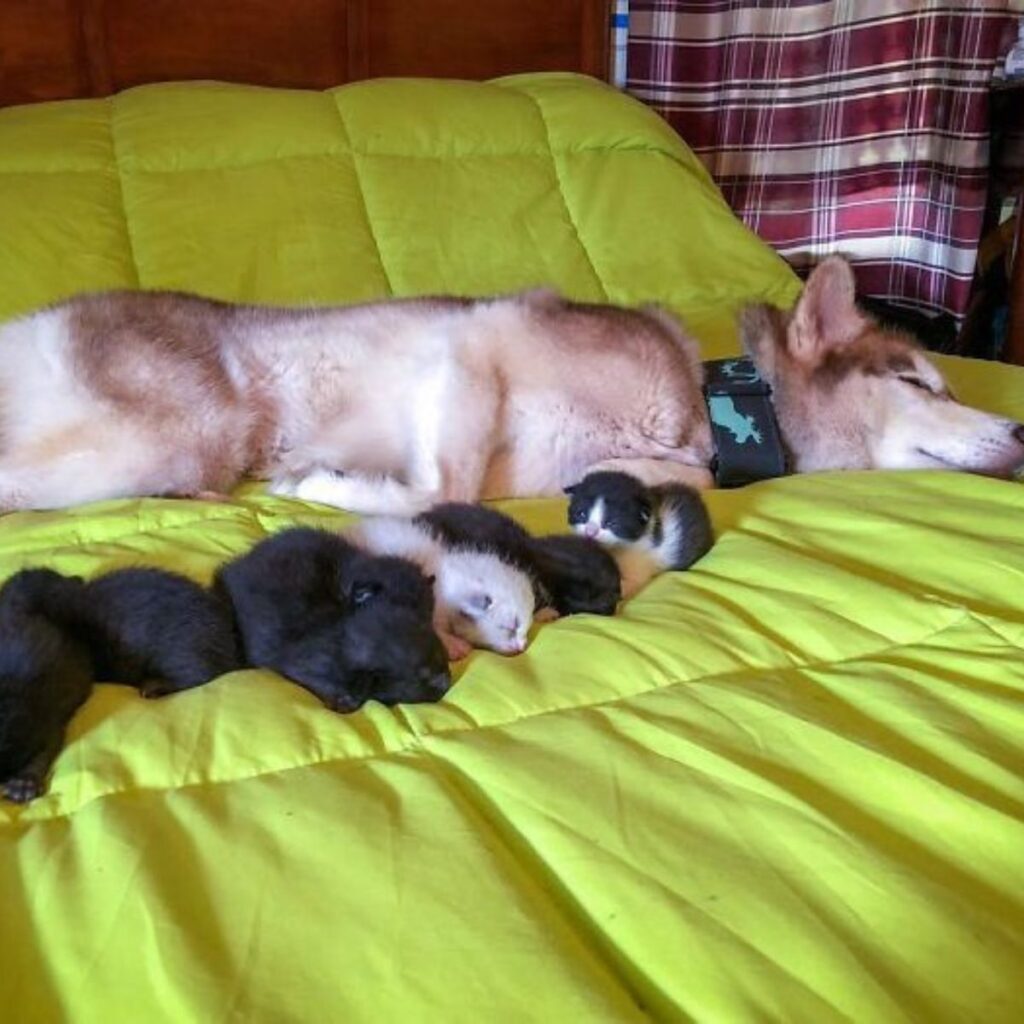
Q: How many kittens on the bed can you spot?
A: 6